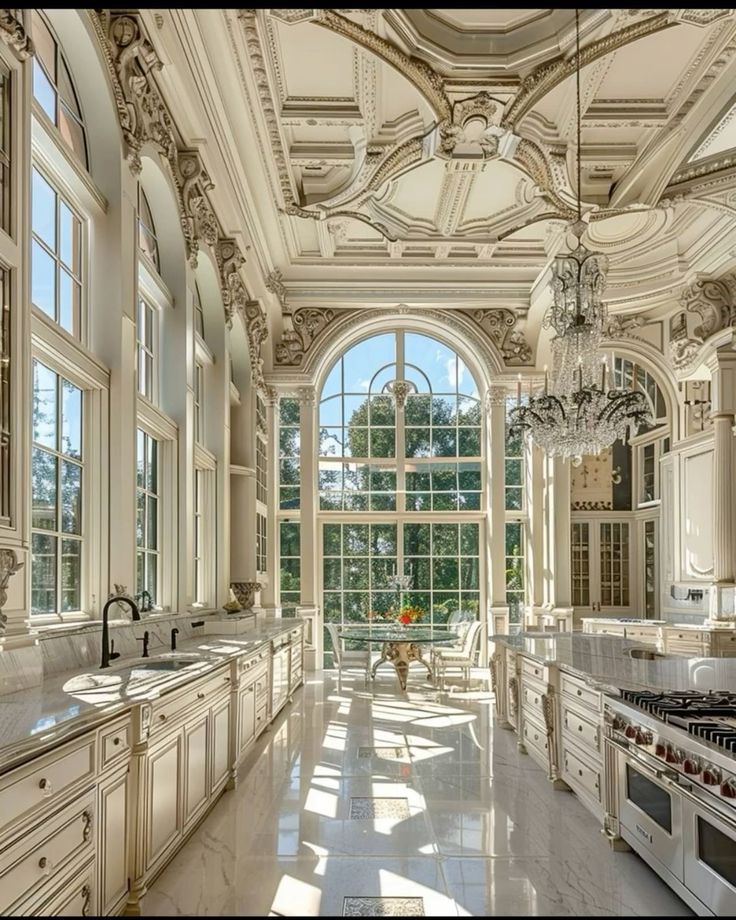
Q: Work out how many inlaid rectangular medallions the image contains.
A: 3